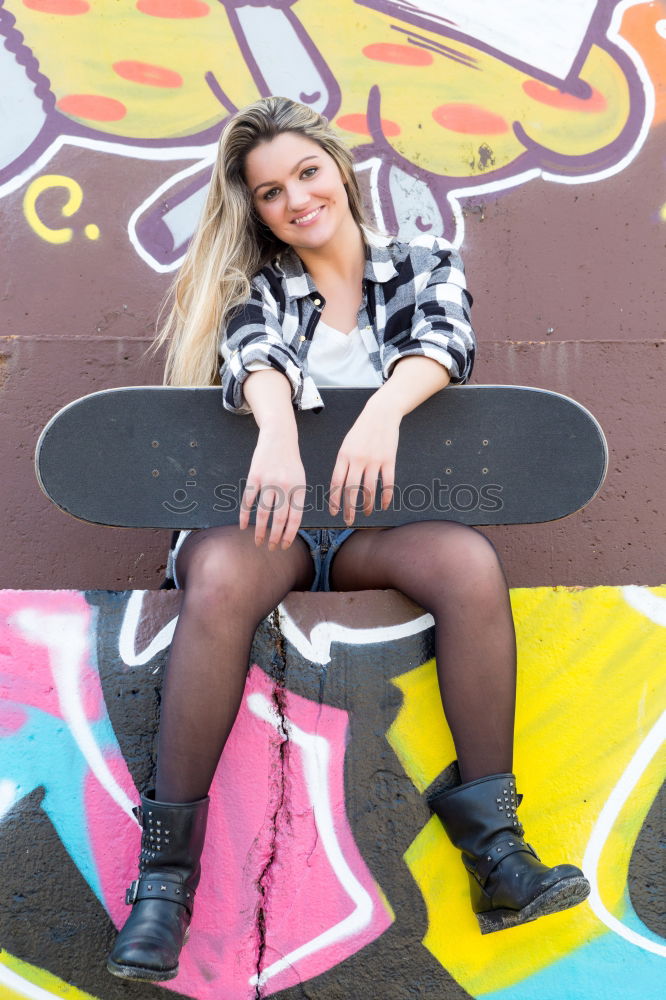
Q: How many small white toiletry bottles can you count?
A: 0